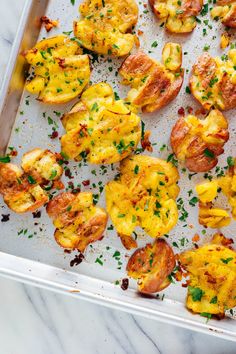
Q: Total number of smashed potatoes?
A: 14